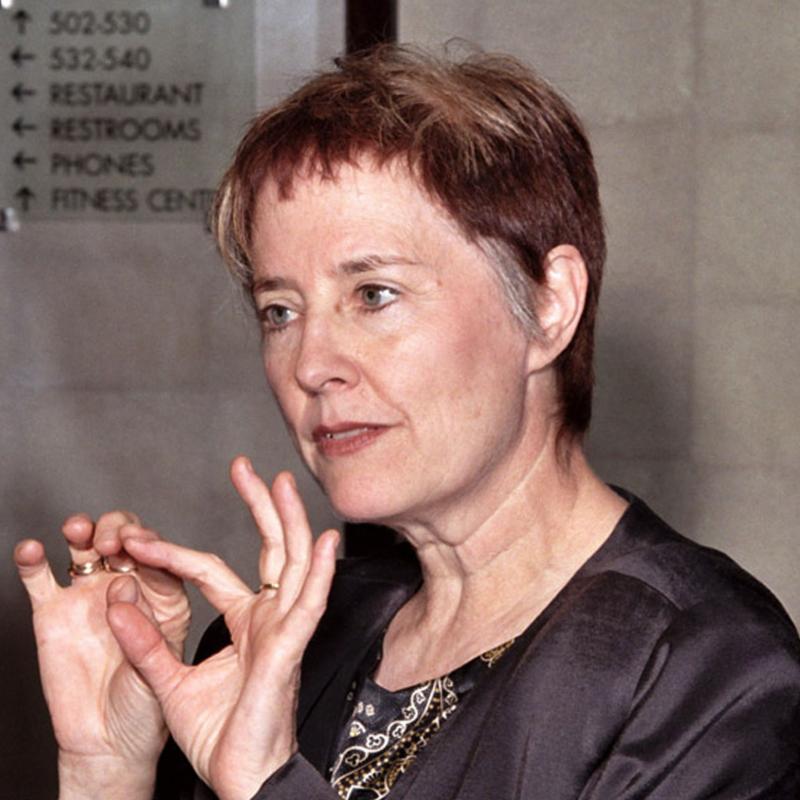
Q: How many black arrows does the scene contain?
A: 6